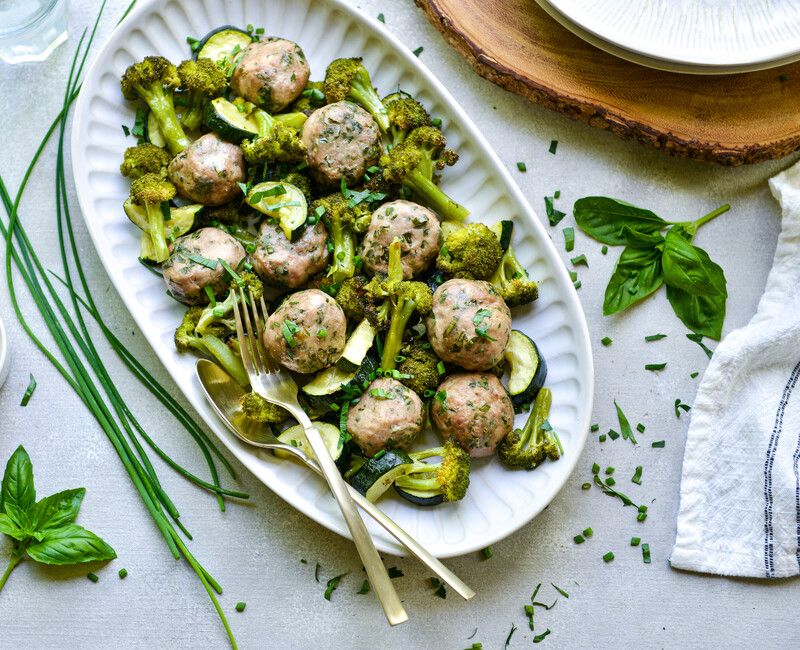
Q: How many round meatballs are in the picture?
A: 10